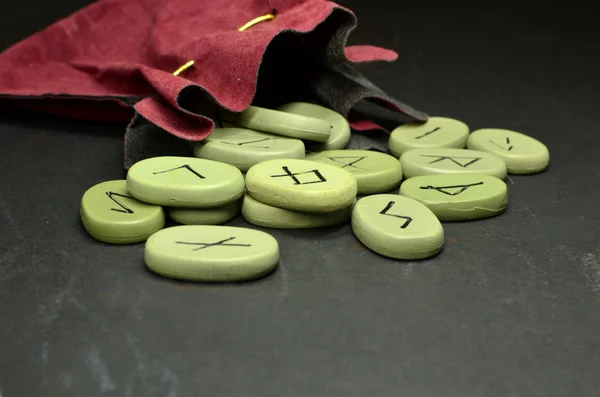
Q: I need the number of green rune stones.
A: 15